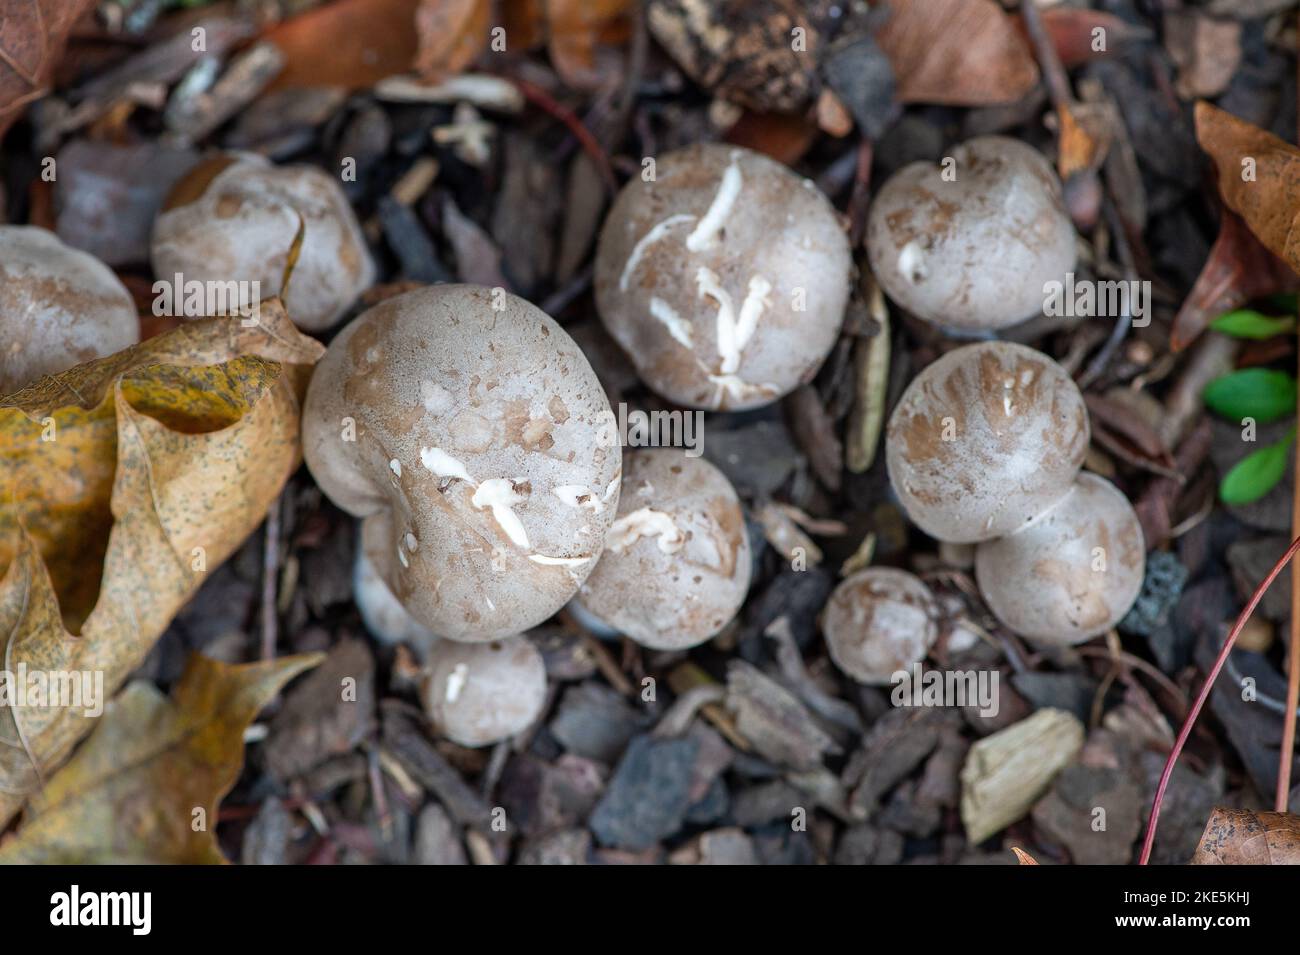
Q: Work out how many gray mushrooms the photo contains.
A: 10